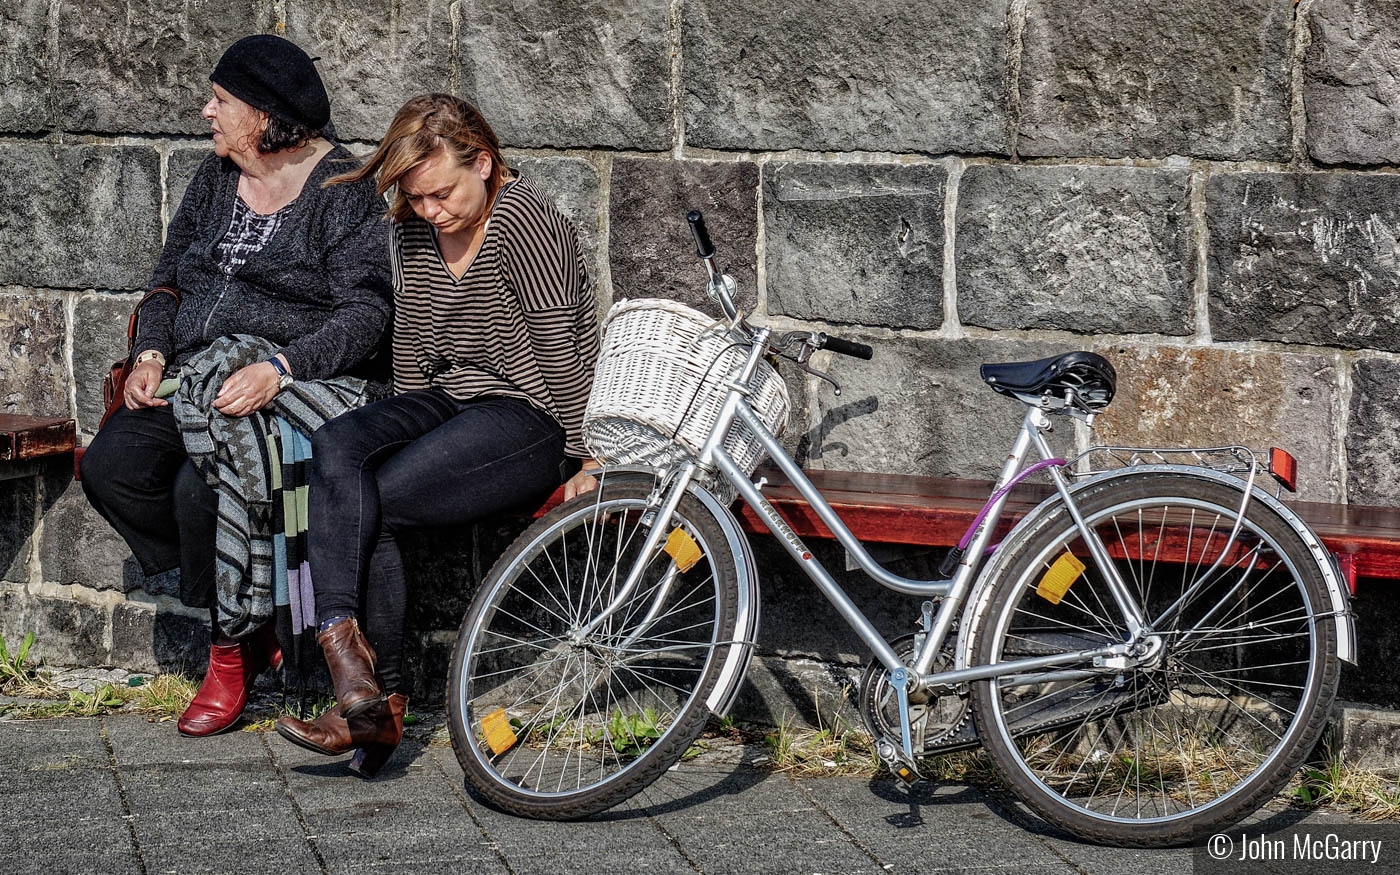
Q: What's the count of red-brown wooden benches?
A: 2